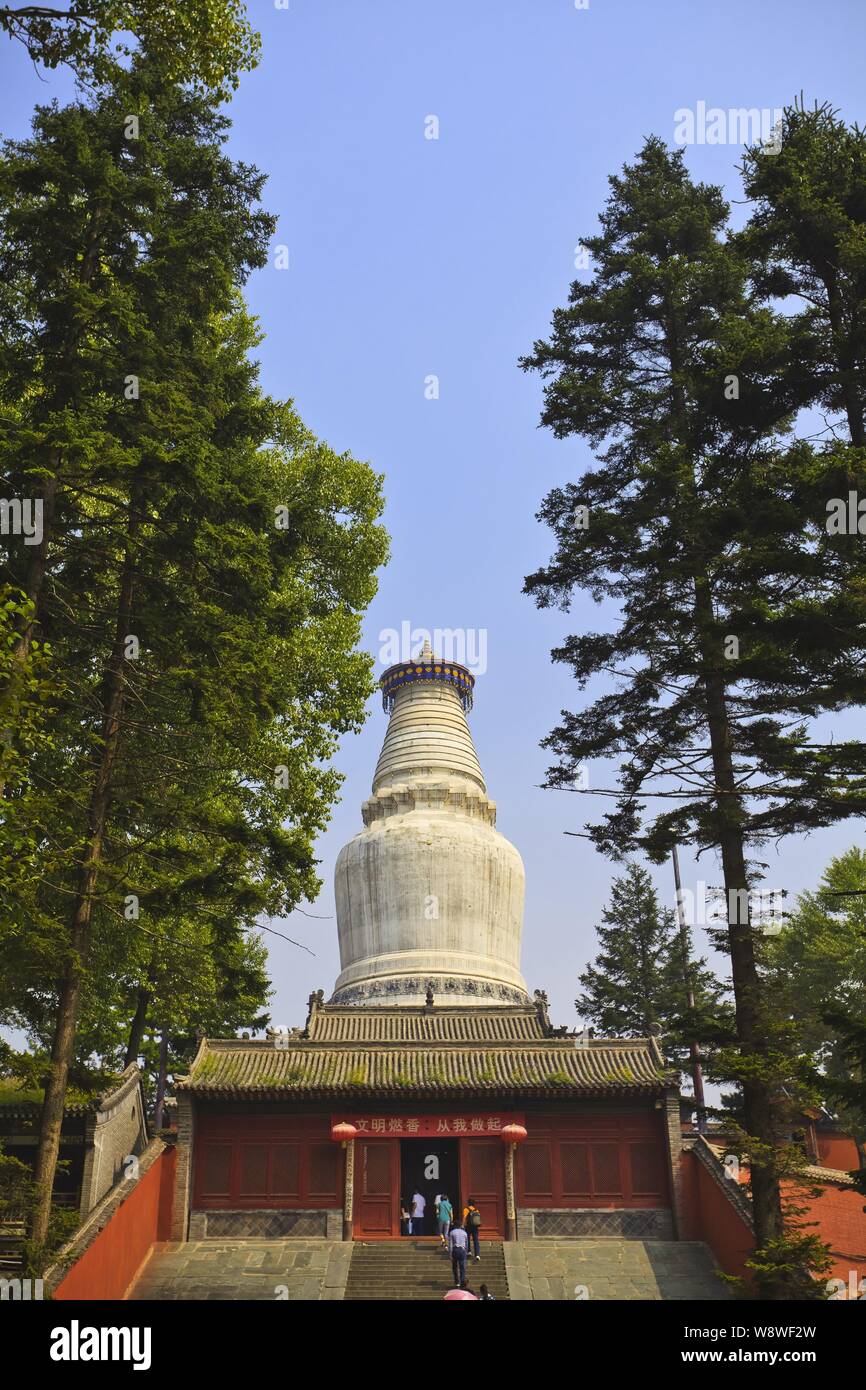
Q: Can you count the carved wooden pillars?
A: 2